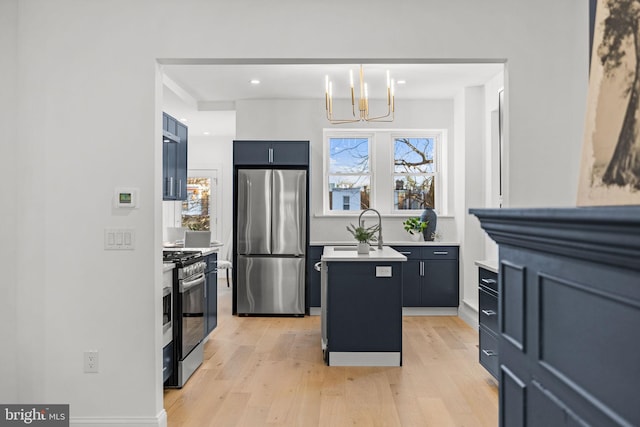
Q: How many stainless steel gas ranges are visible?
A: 1